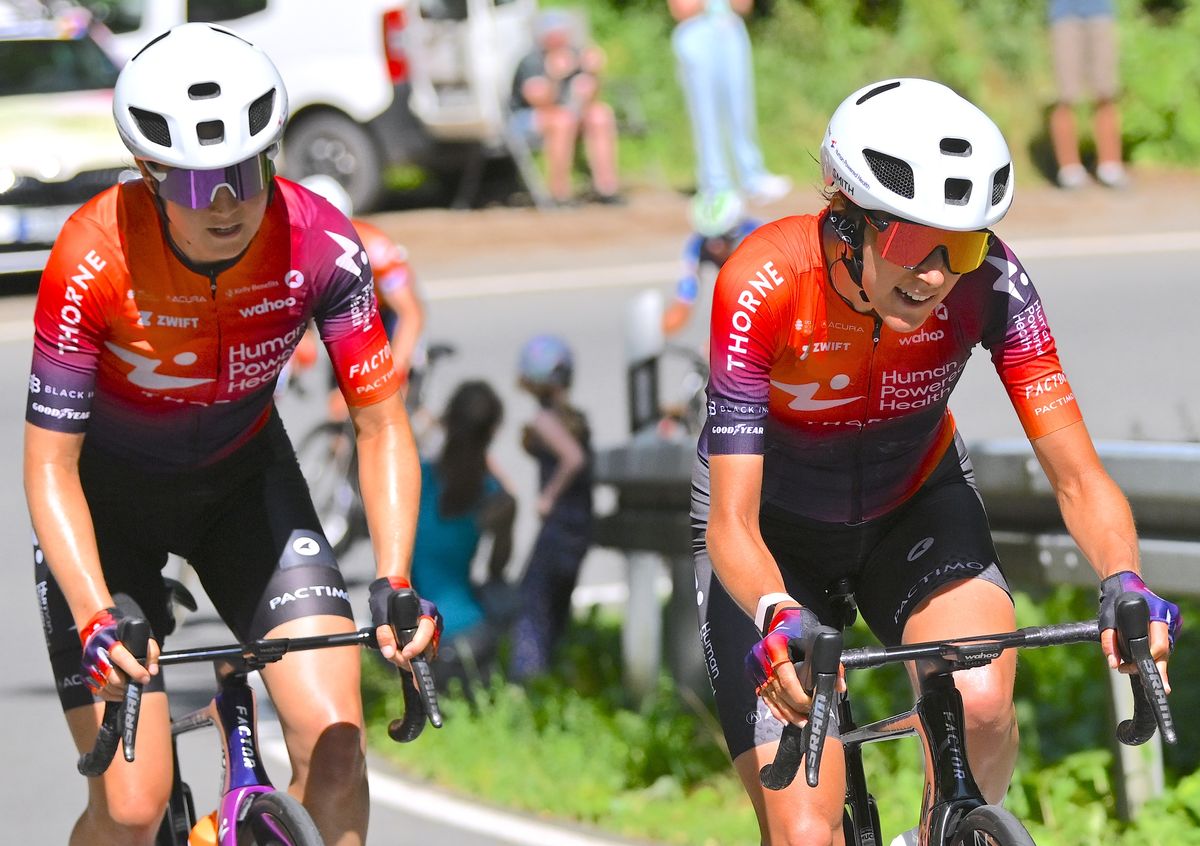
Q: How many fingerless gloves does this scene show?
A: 4